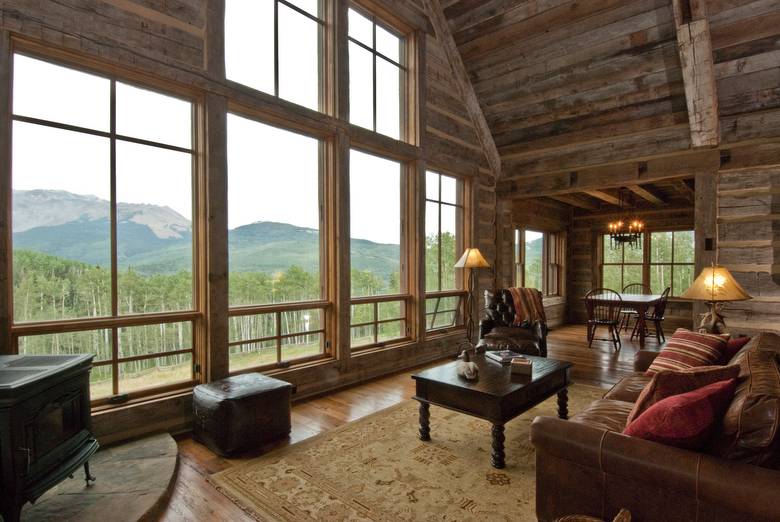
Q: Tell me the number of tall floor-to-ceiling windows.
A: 4